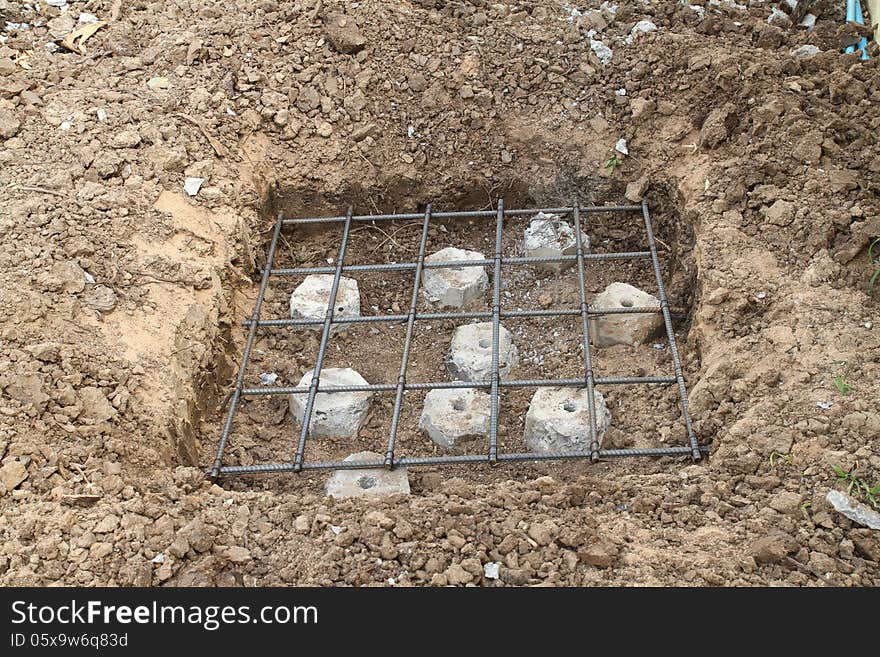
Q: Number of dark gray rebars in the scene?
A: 11